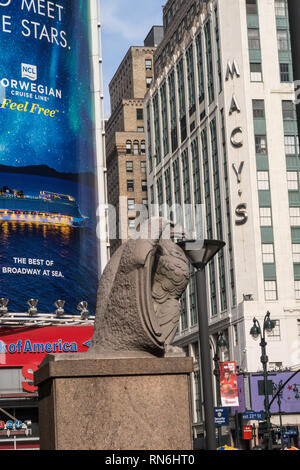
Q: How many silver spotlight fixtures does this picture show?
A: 4